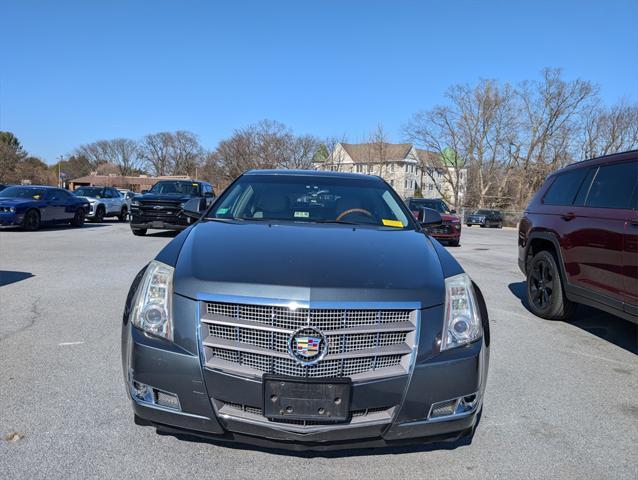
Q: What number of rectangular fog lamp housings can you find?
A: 2